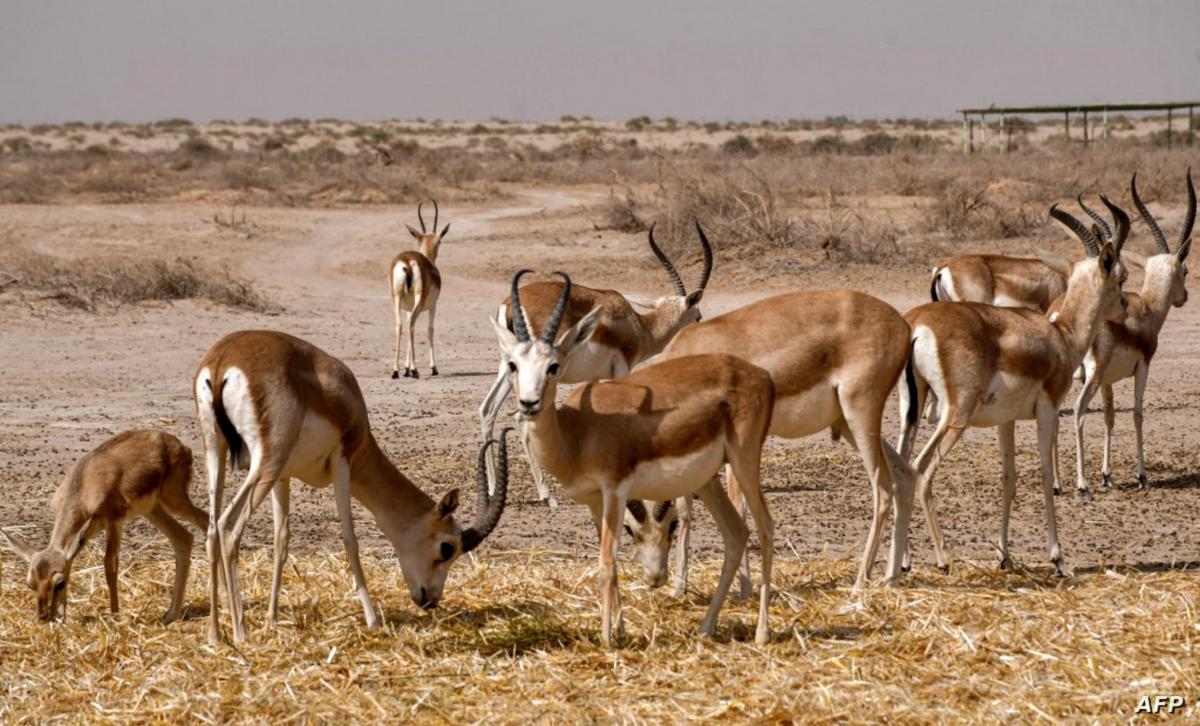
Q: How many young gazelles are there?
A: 1